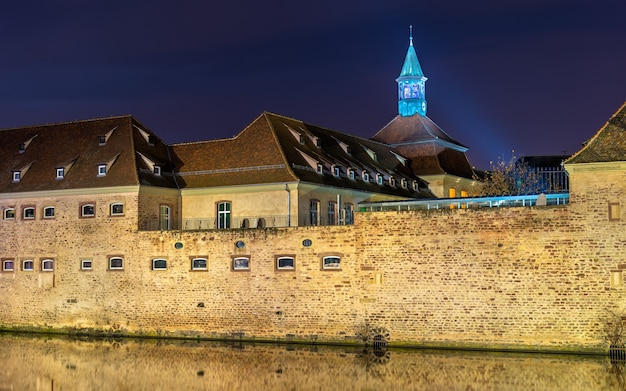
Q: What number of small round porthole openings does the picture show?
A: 3